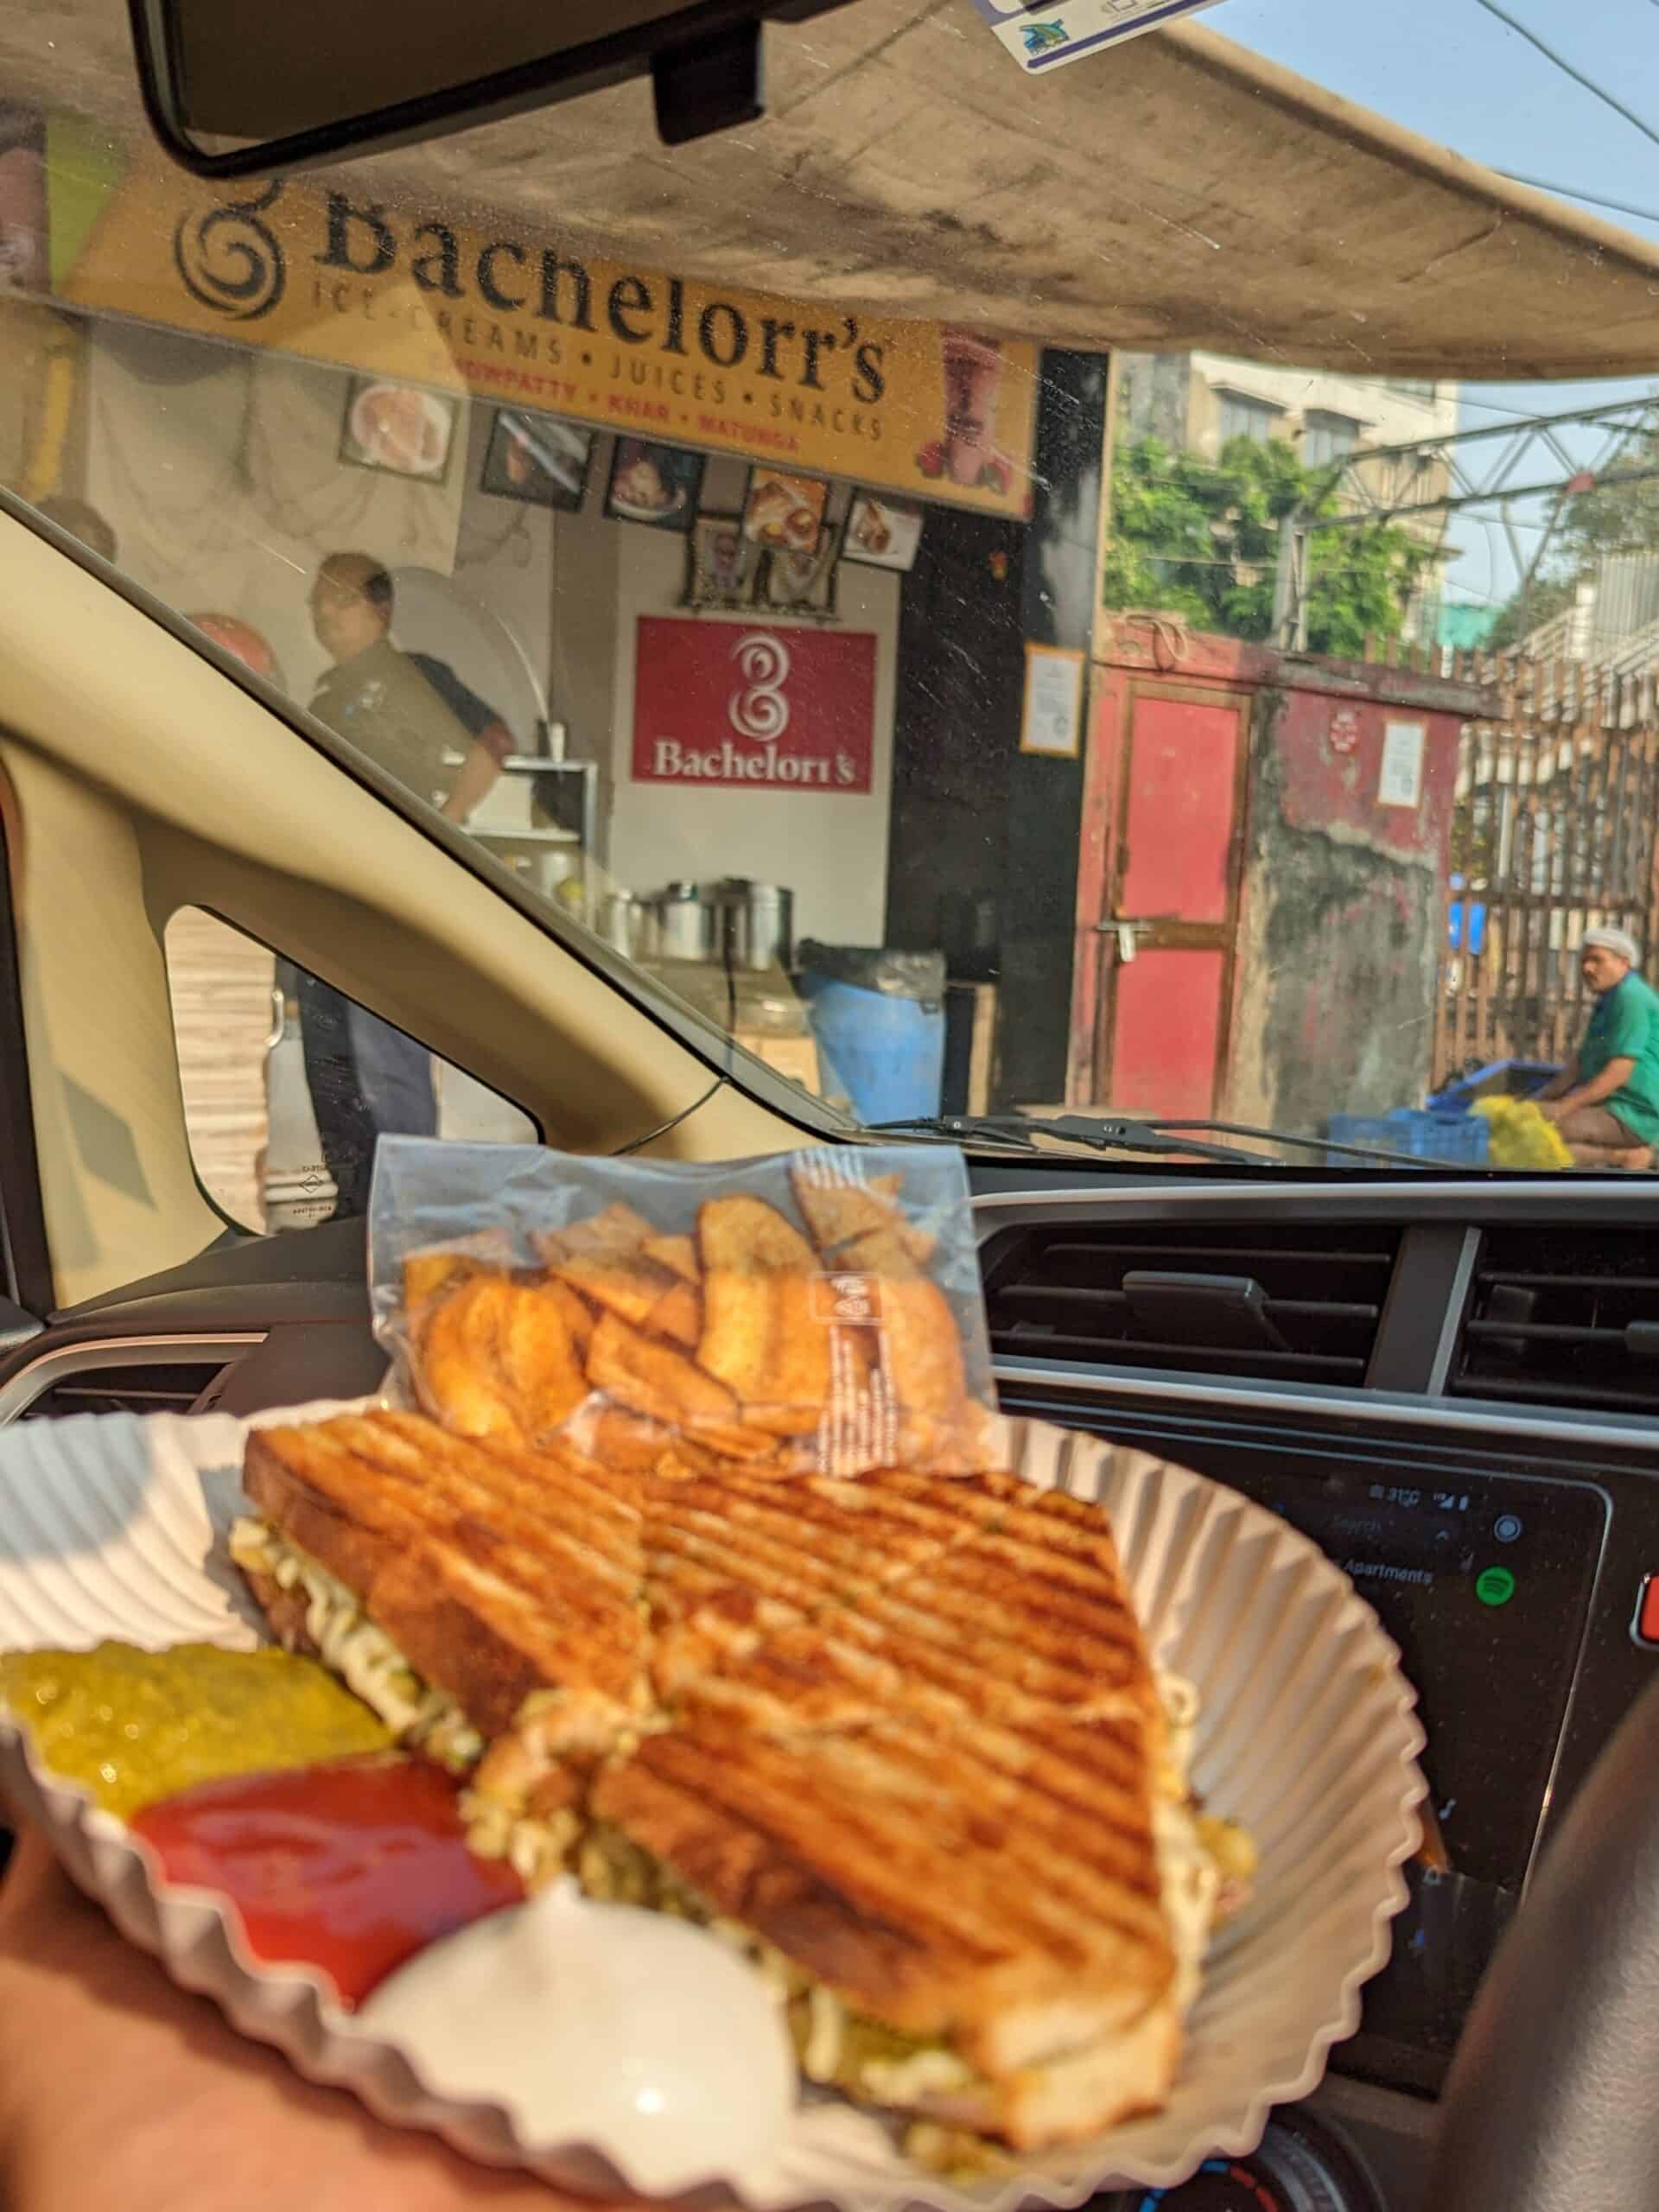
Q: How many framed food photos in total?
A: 5